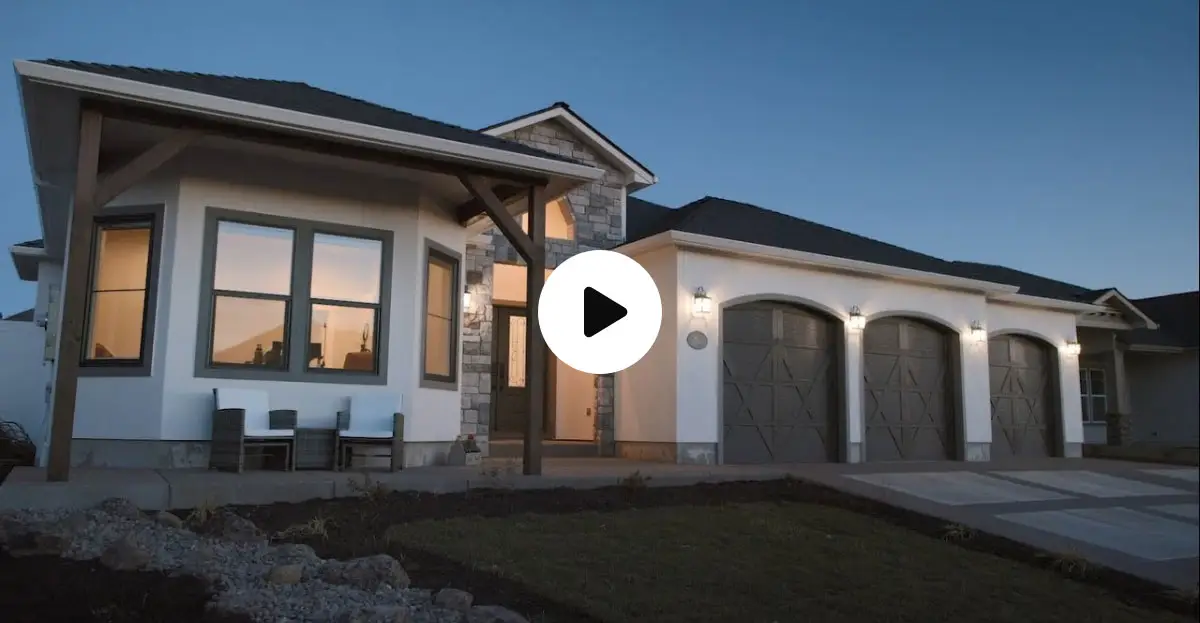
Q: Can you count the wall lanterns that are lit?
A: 5